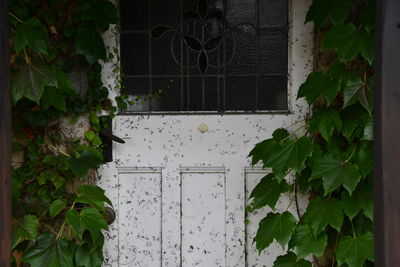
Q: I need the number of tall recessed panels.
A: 3